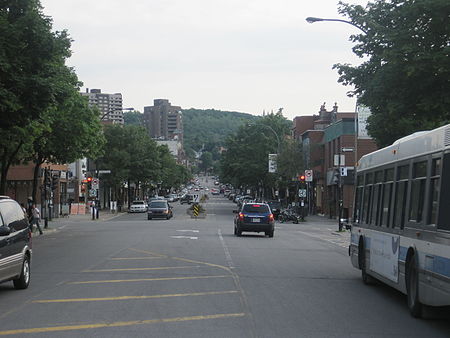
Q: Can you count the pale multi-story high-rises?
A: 2